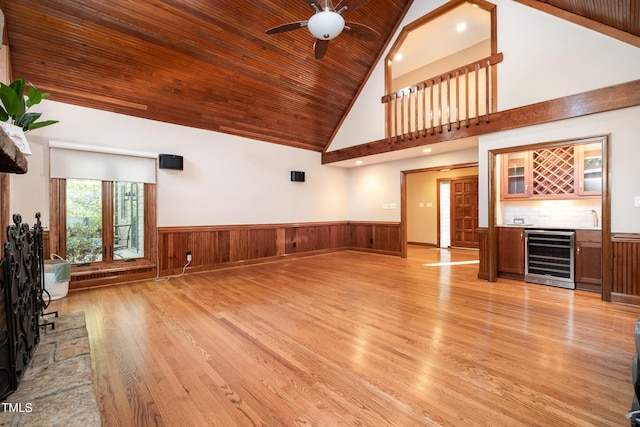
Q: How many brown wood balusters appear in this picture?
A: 13